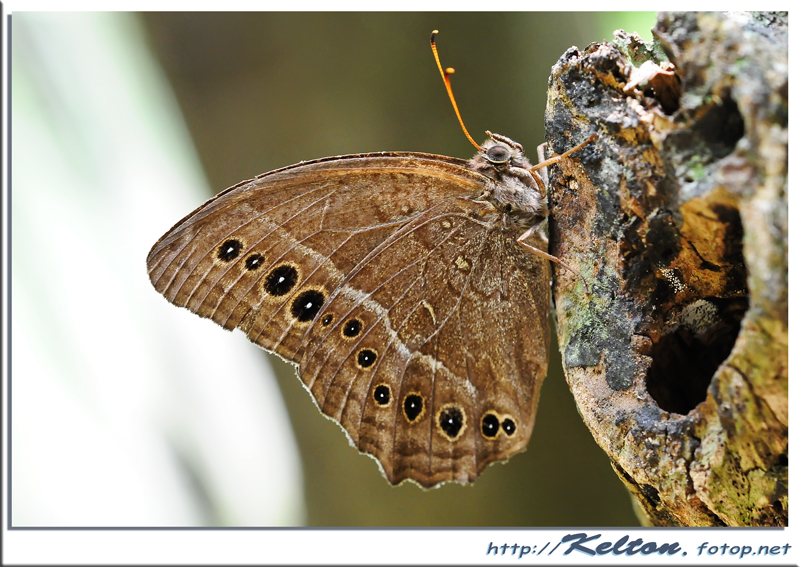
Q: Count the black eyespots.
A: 12